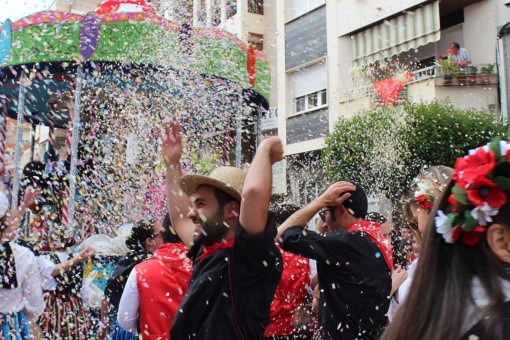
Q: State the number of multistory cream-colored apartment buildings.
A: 2